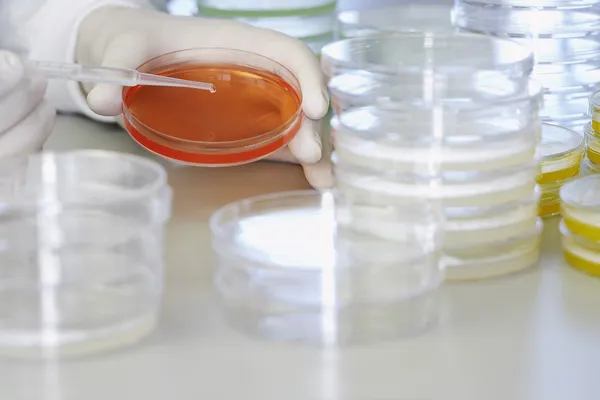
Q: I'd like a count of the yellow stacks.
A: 3